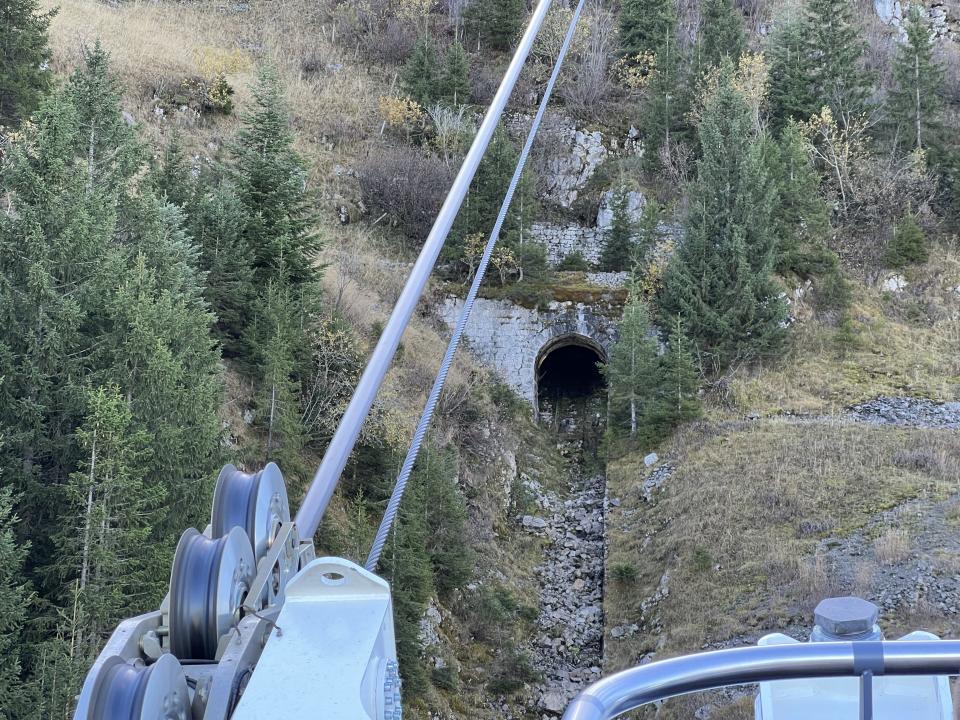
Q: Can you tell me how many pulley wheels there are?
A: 3